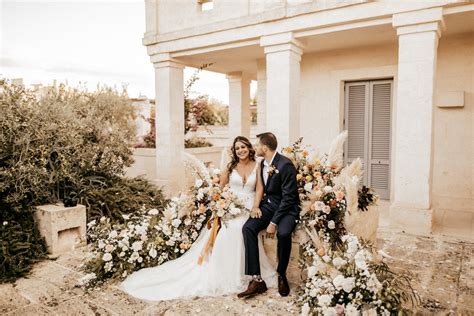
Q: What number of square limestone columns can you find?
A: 4